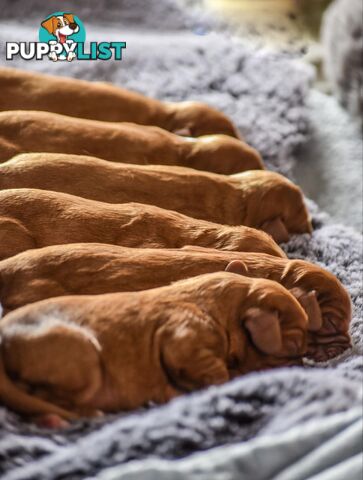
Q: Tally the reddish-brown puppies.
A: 6